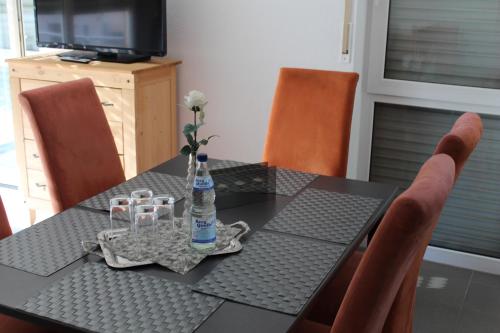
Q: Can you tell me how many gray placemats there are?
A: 6